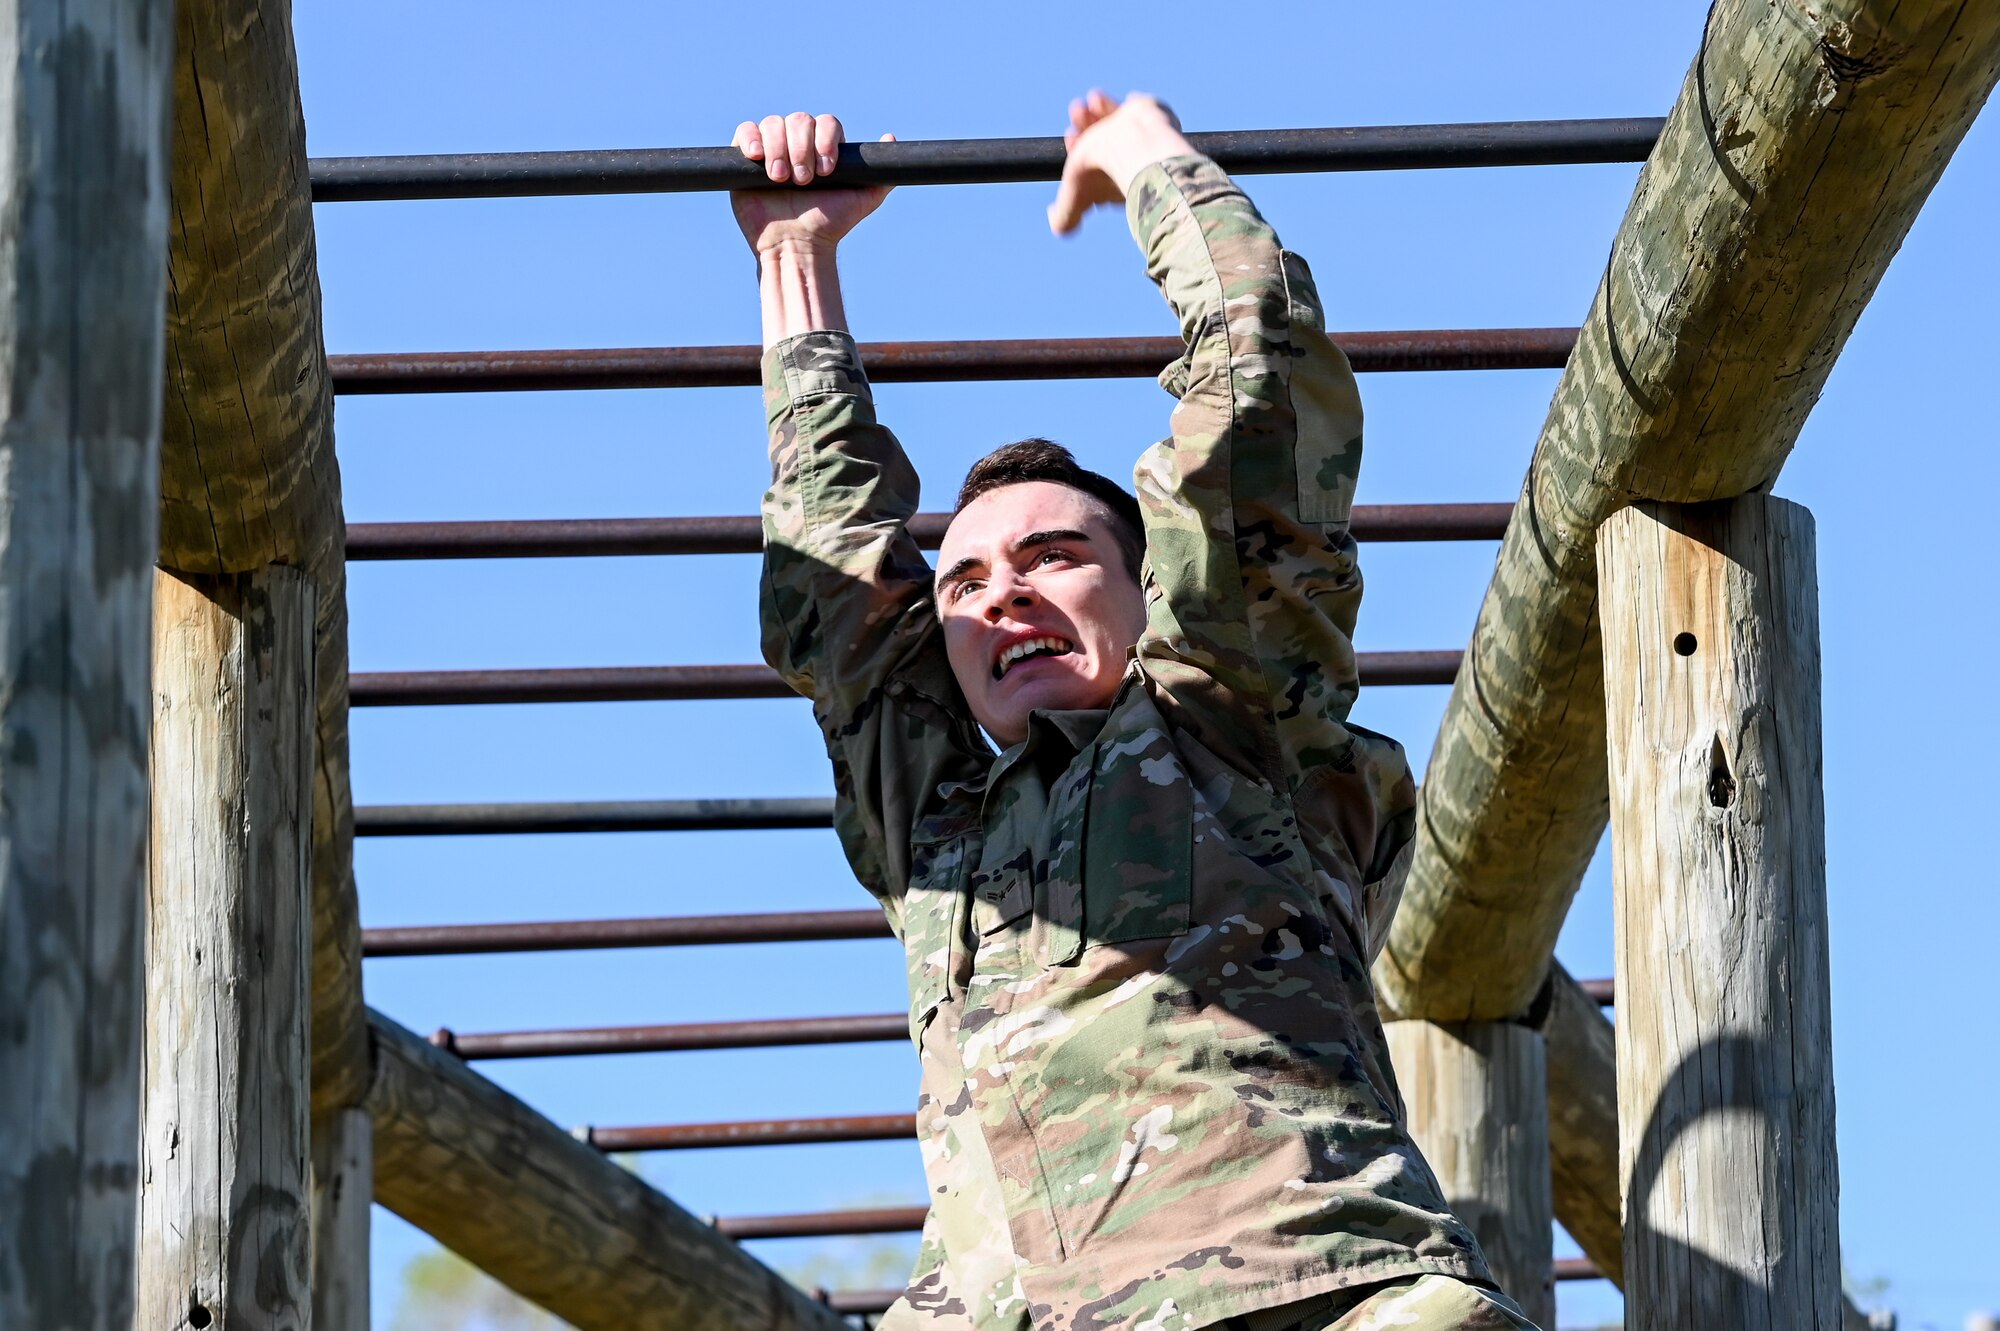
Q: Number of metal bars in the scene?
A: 10